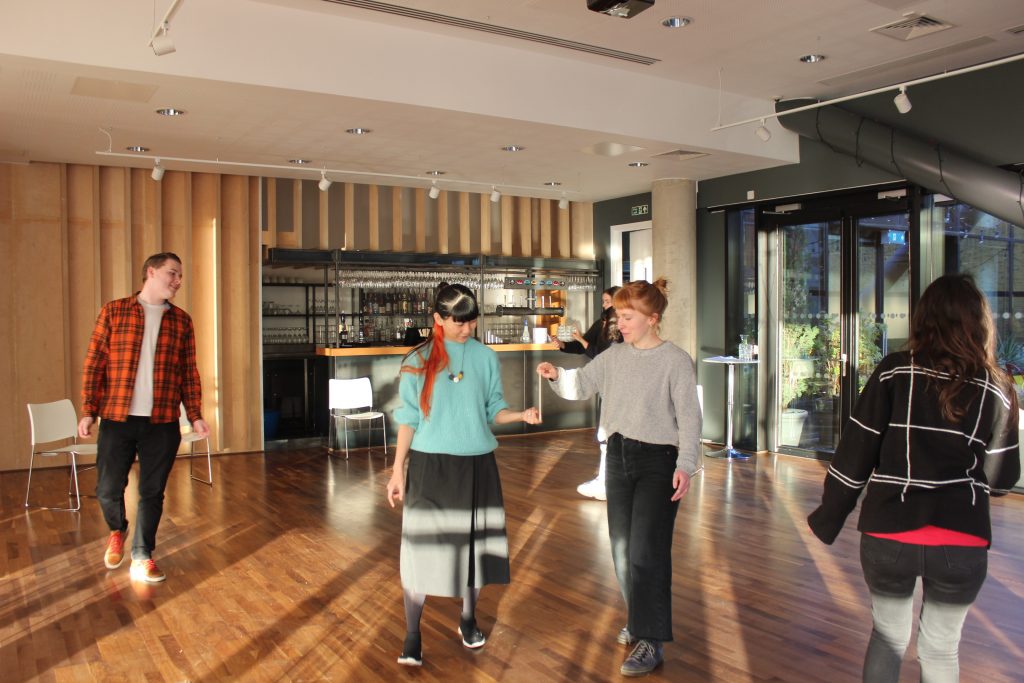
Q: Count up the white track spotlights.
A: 8